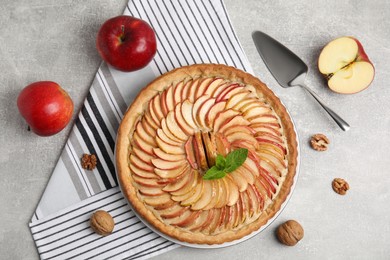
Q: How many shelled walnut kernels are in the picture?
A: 3